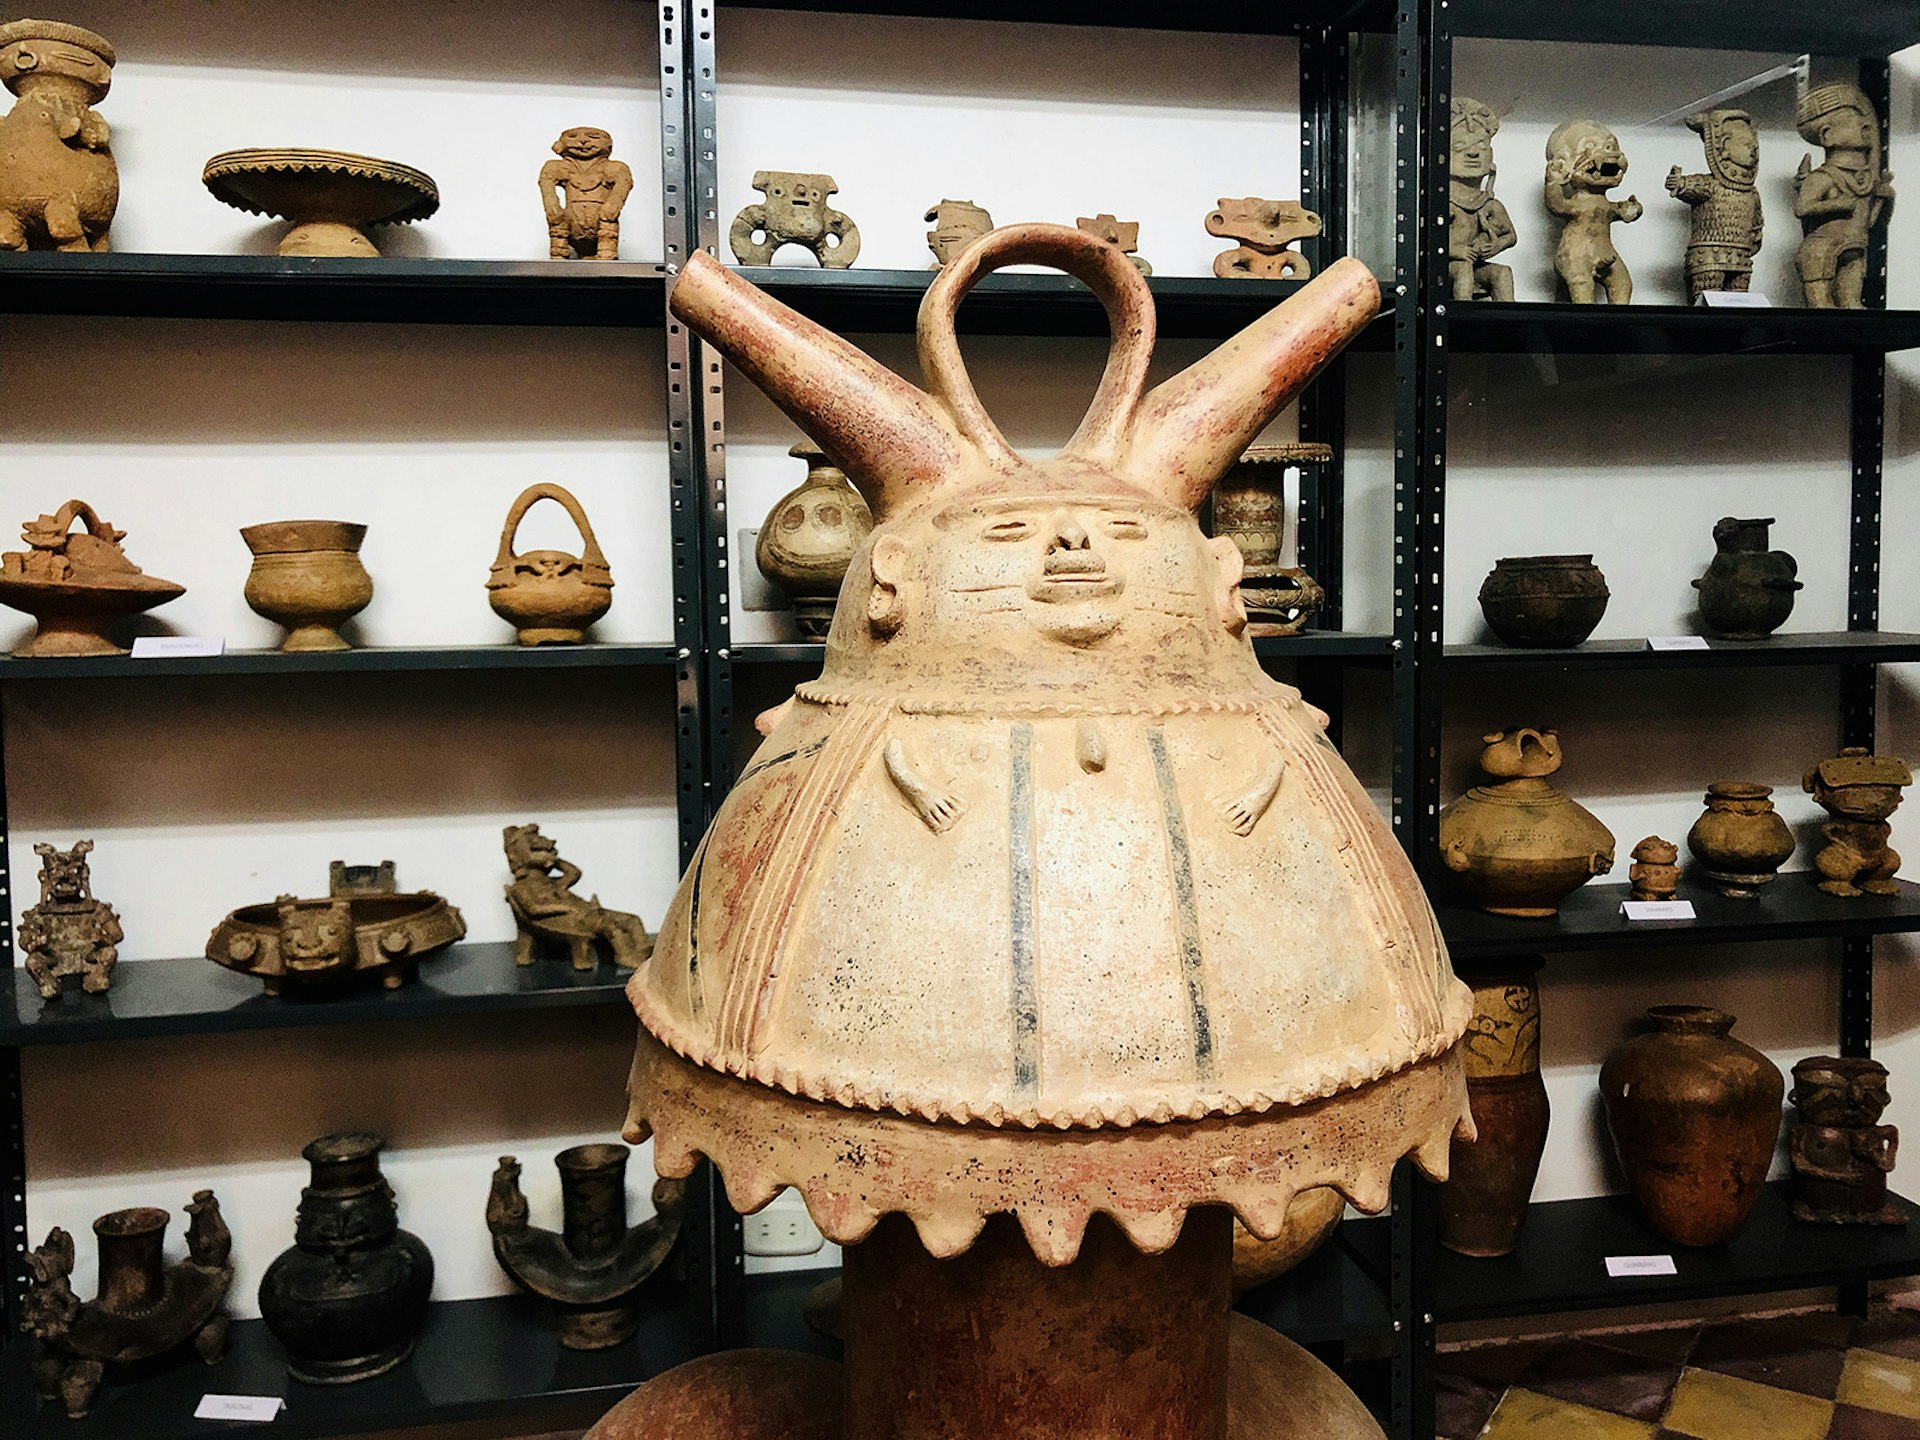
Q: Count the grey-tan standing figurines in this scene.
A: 4